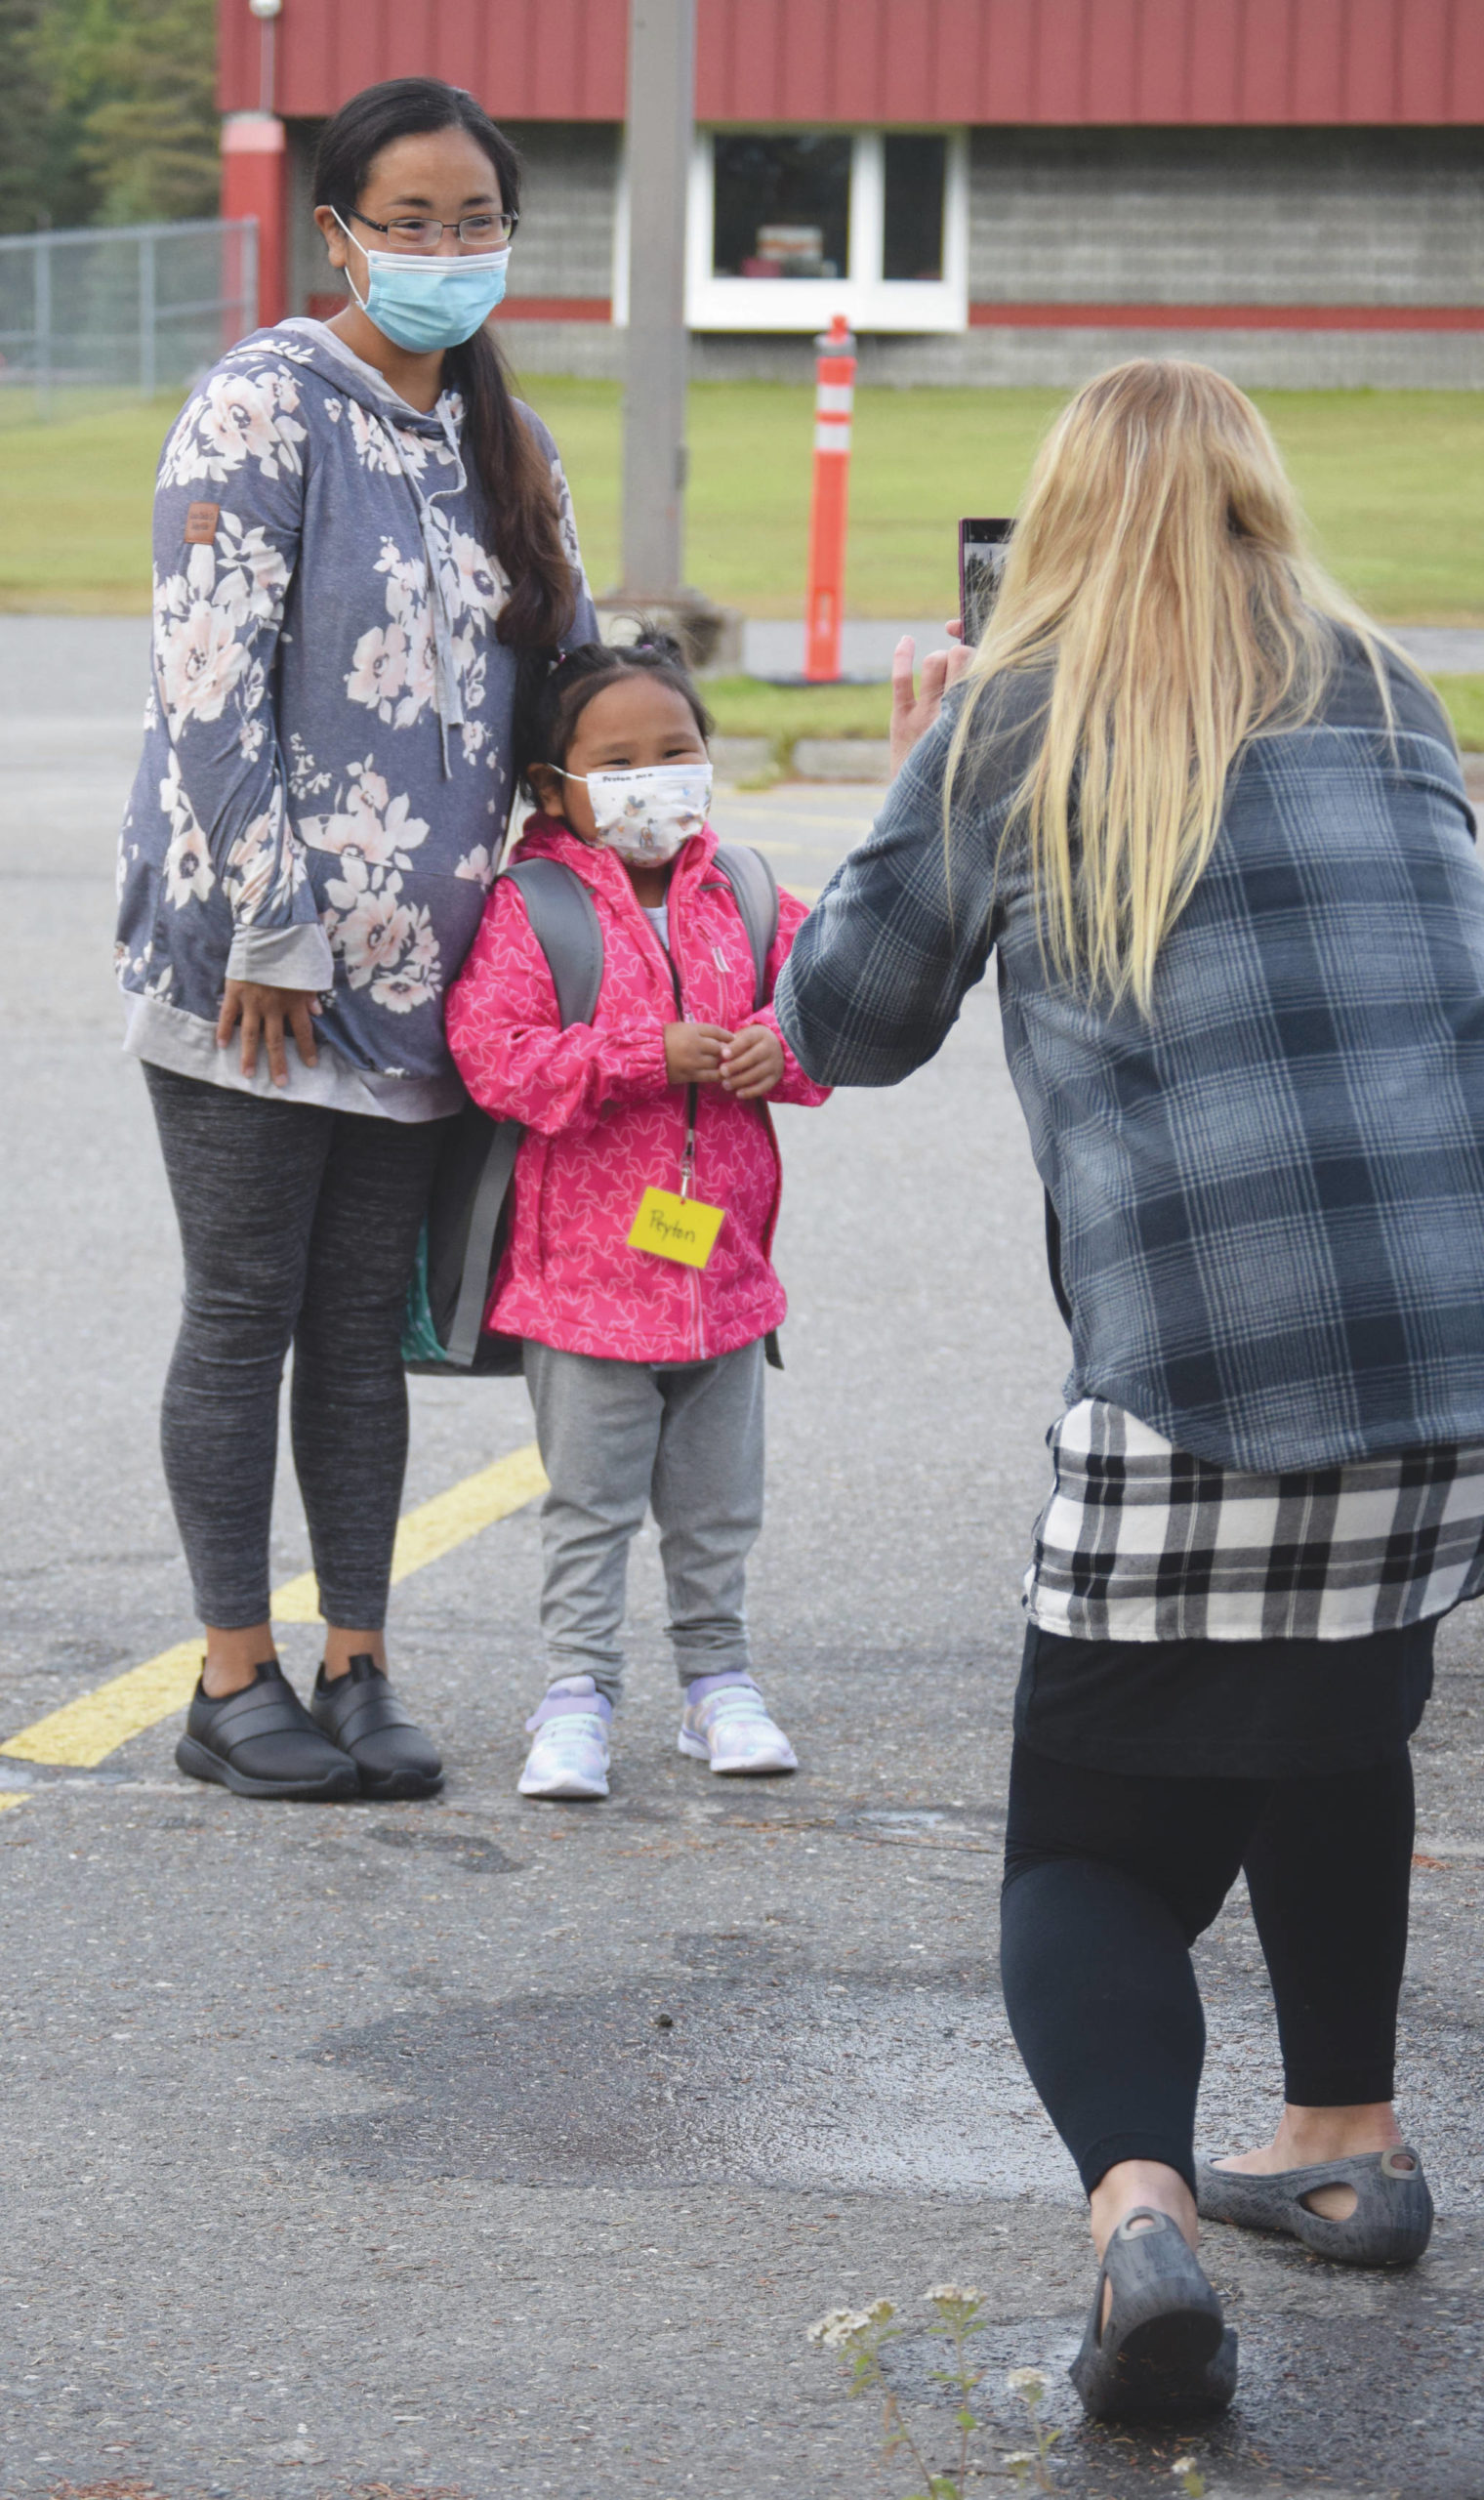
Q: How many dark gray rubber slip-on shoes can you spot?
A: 2